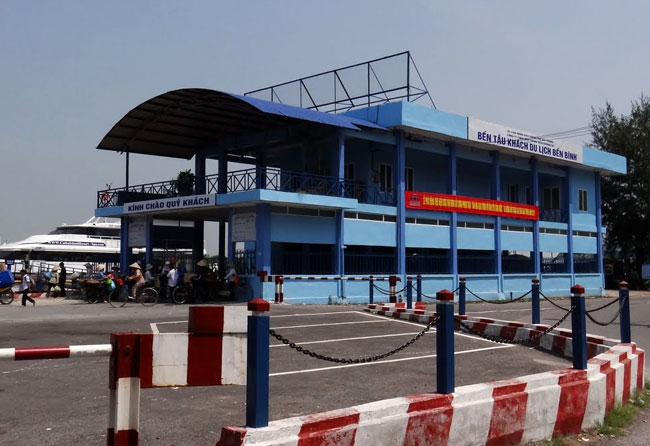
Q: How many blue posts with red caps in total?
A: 9